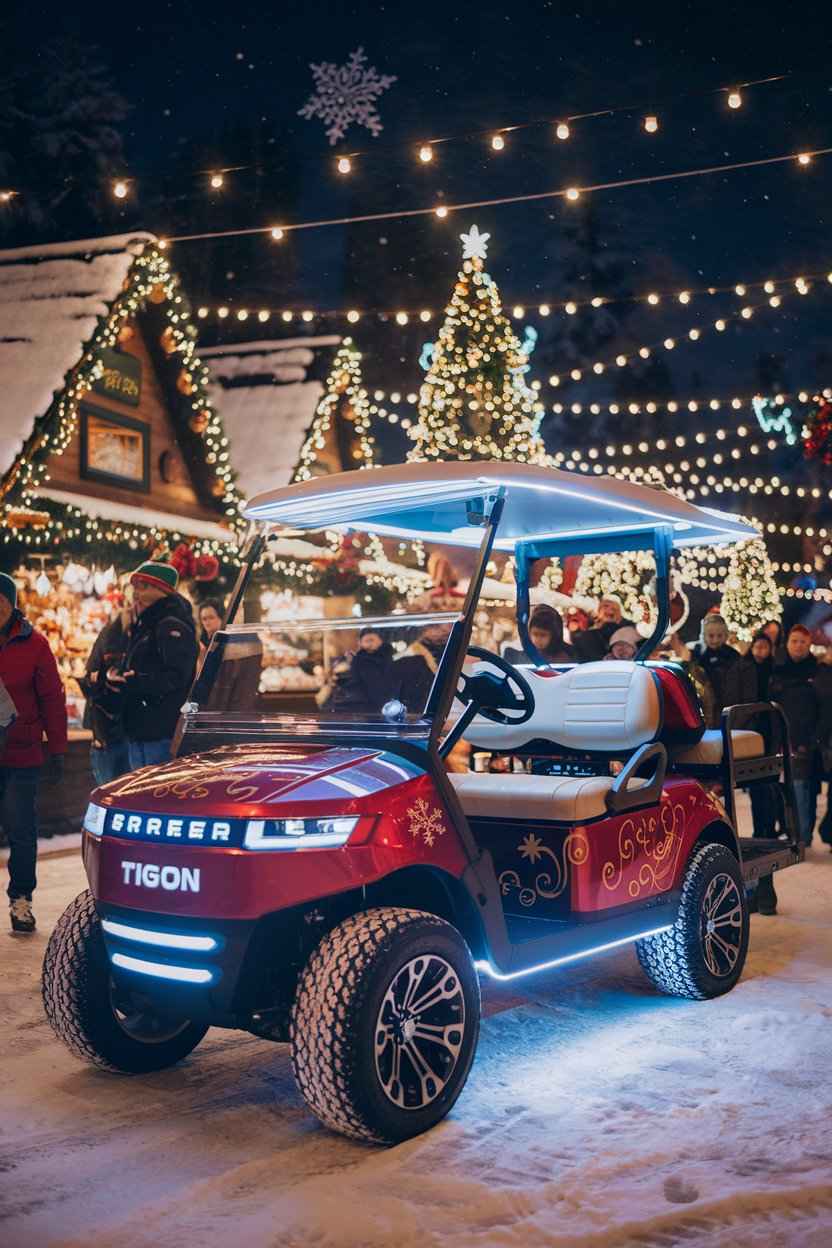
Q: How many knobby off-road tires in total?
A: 3